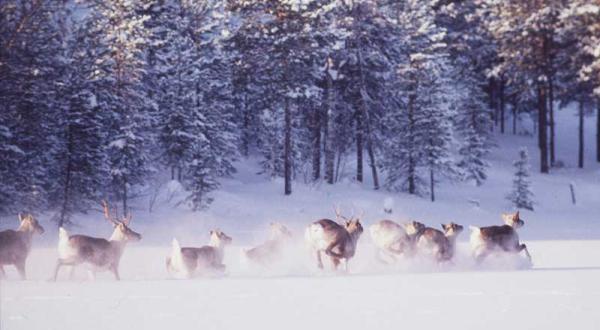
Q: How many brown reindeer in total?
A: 8